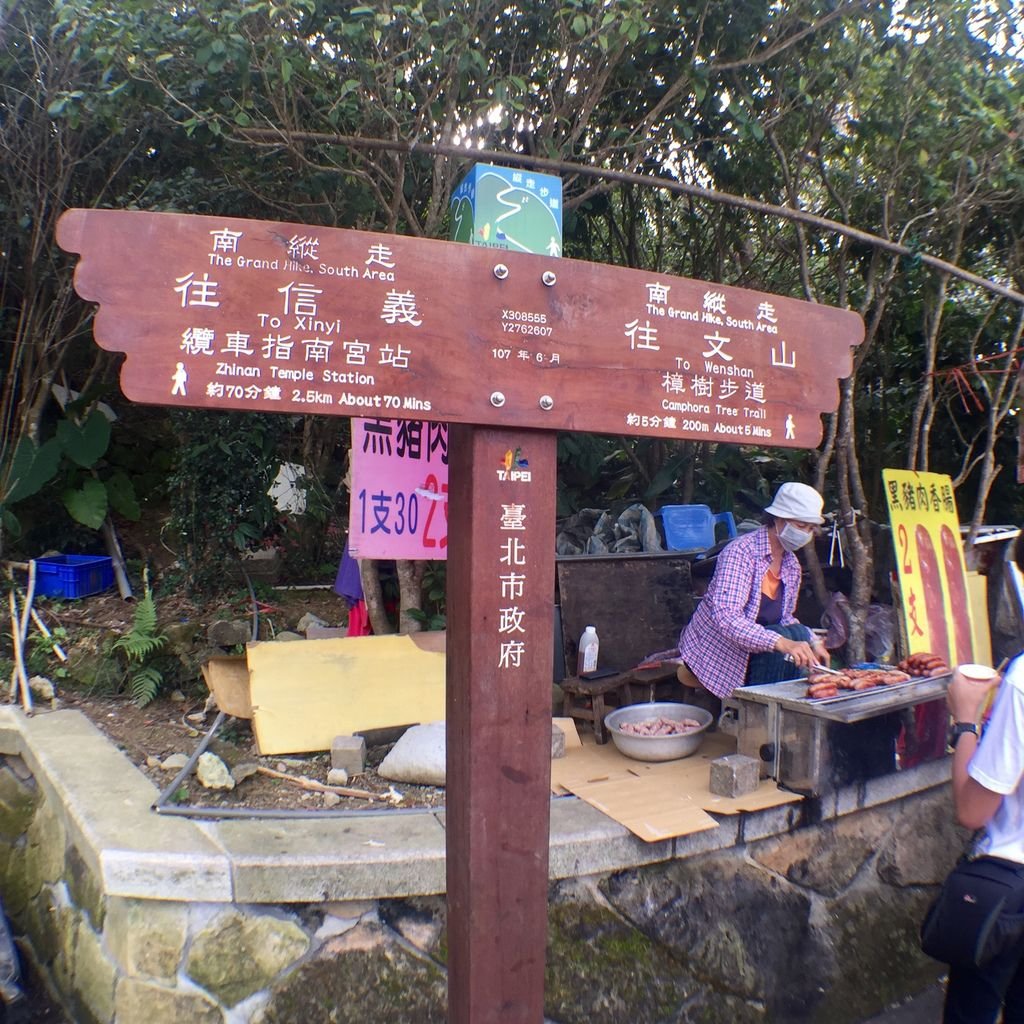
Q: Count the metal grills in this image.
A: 1